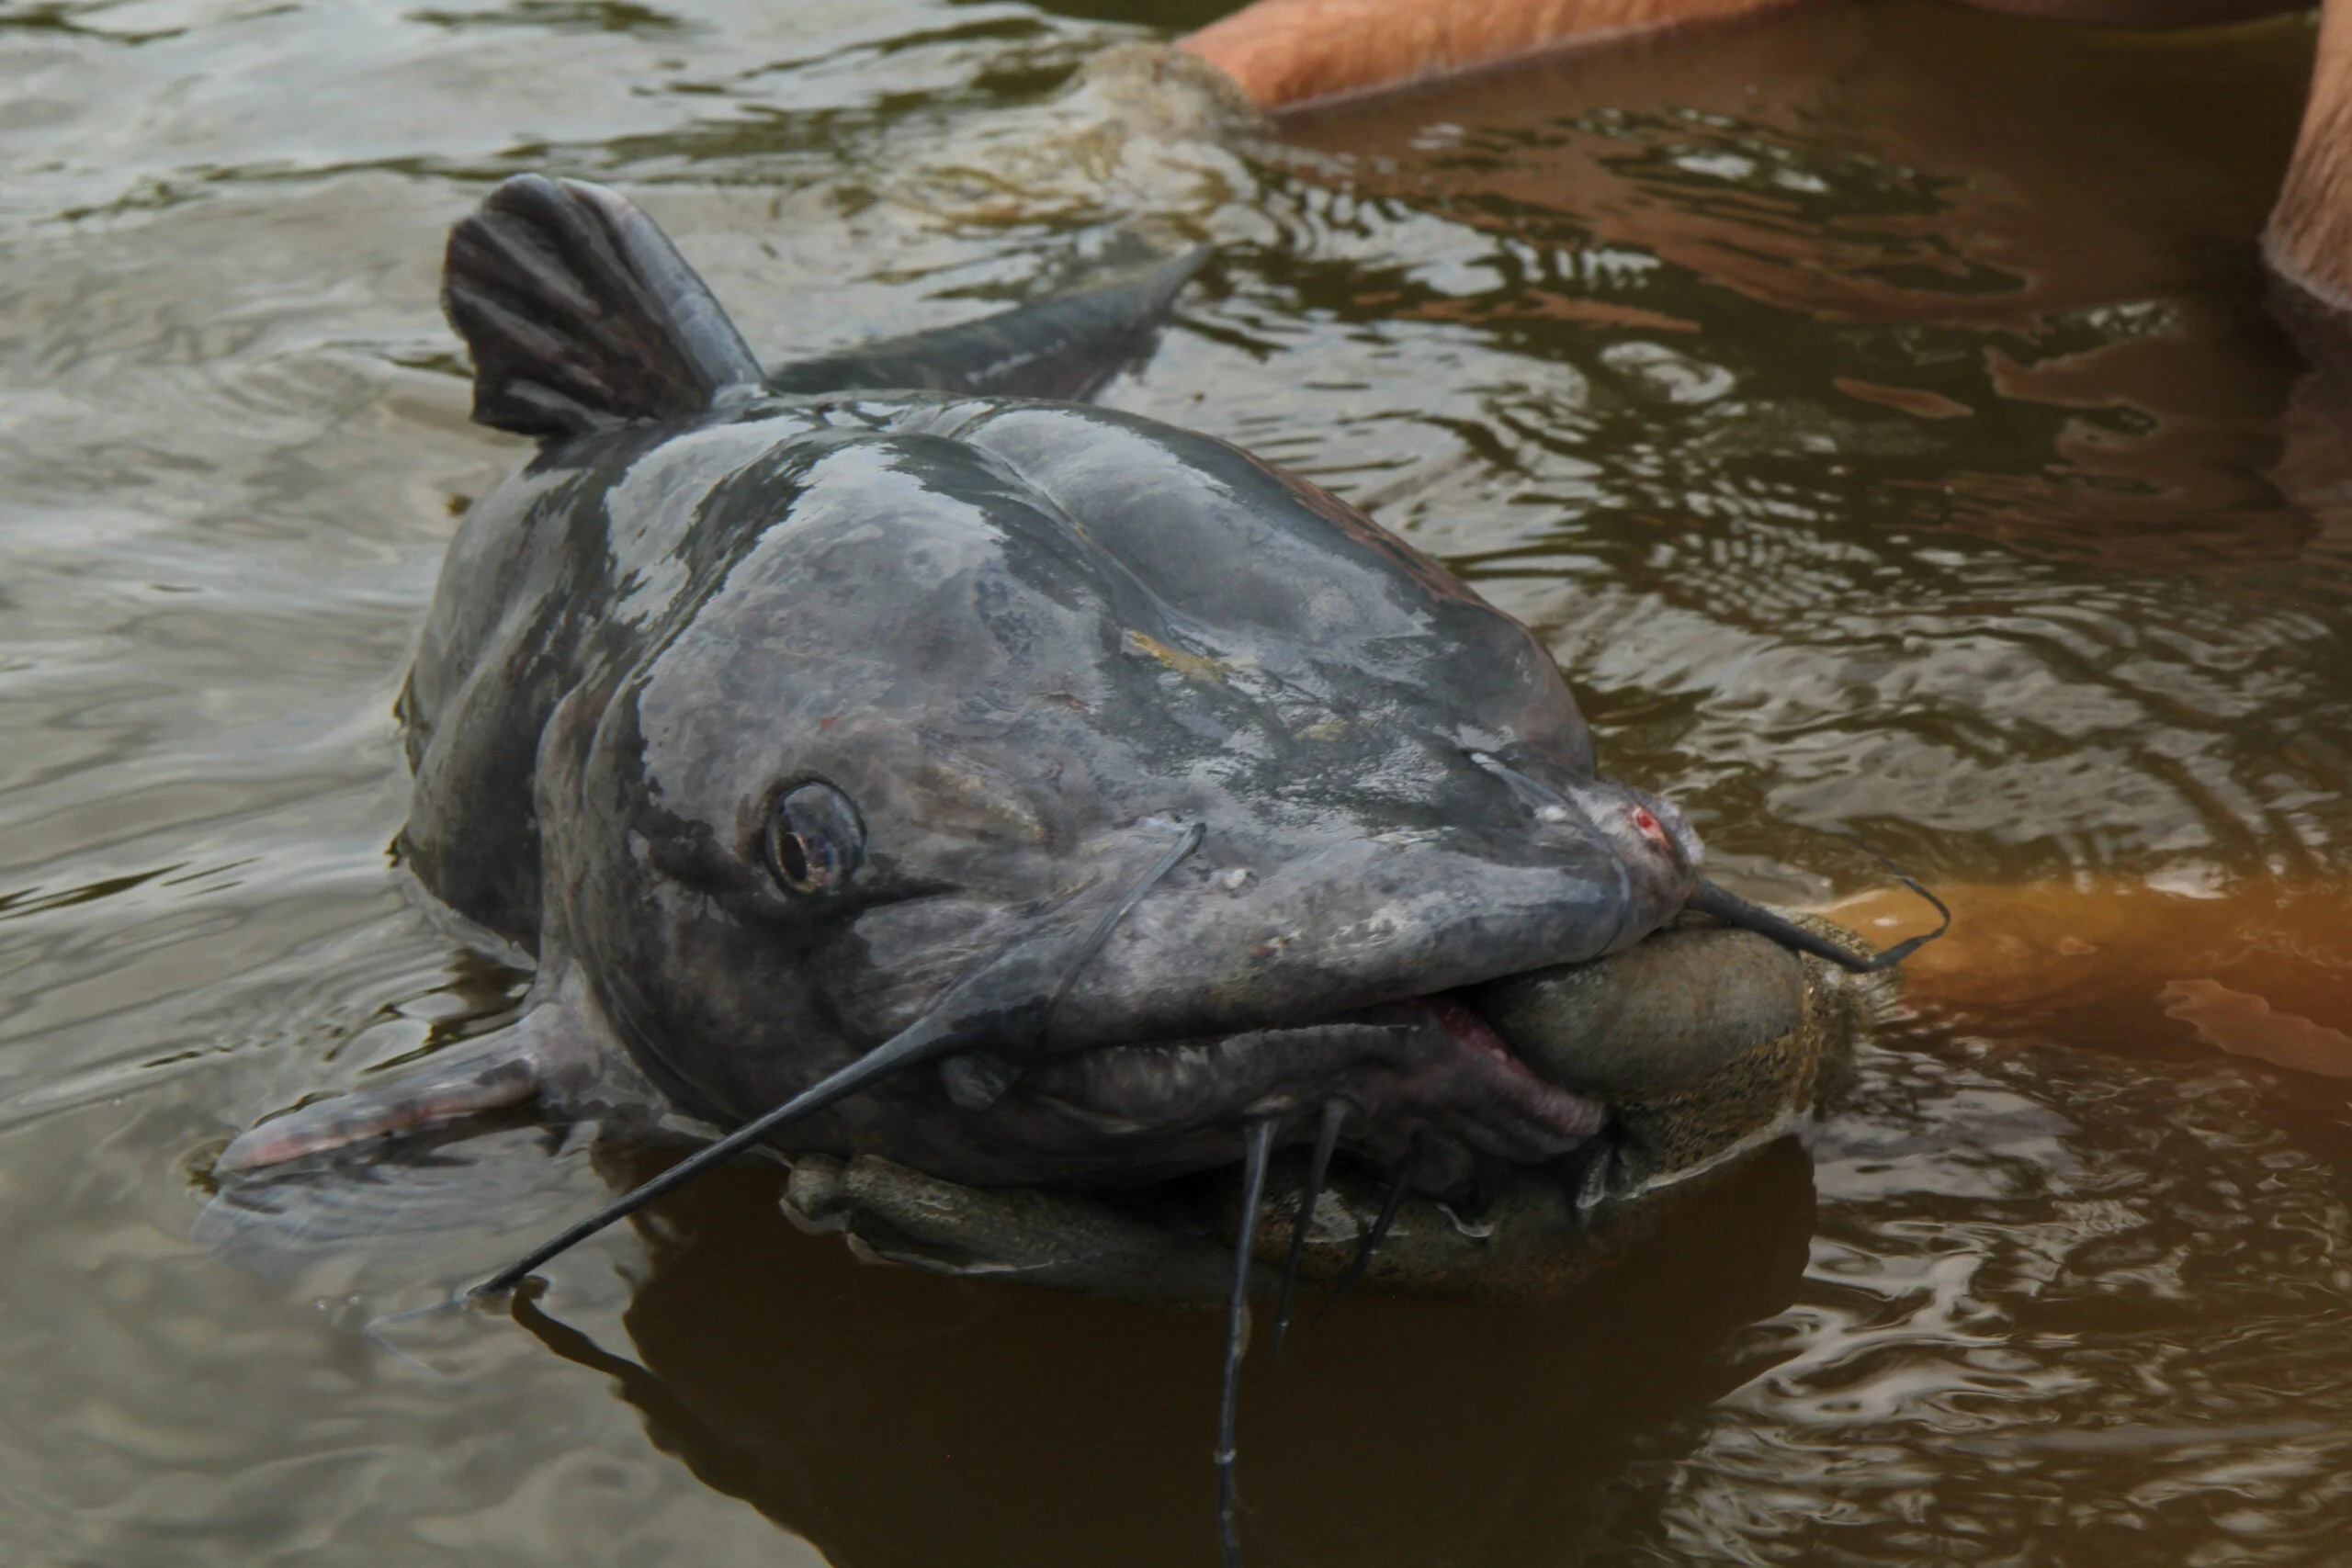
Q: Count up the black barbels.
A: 5